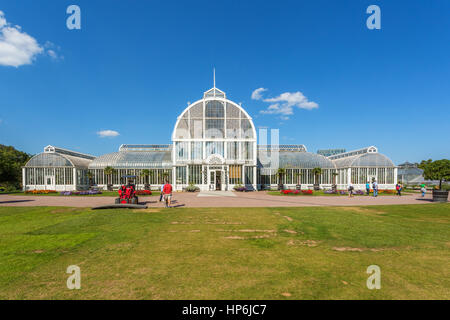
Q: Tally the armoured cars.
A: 0